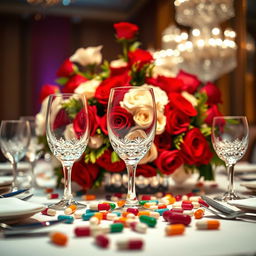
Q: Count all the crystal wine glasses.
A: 5